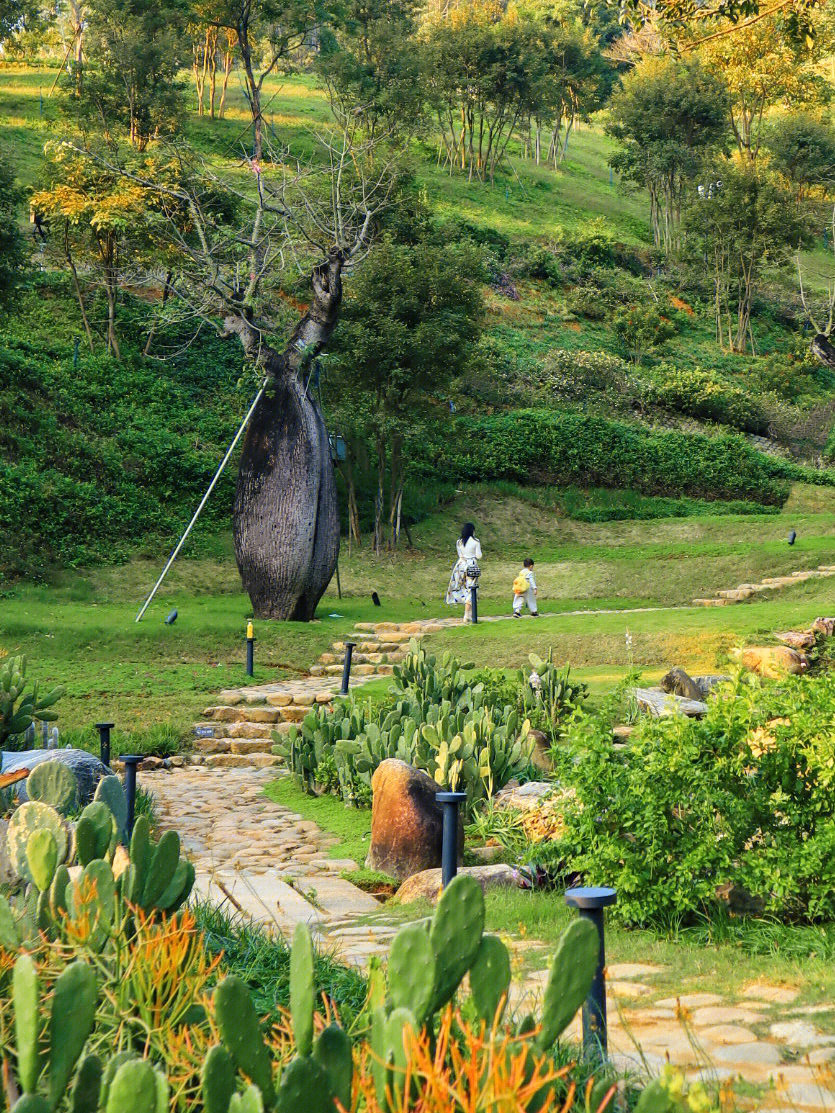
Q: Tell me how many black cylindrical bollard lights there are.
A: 7